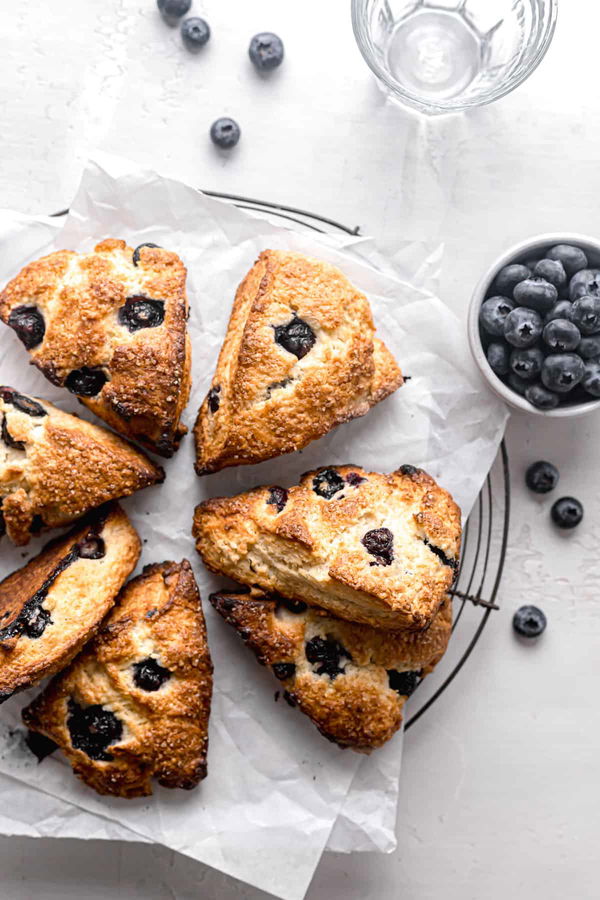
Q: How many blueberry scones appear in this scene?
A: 7